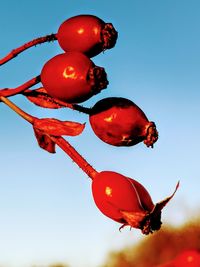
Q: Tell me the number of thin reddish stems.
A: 4